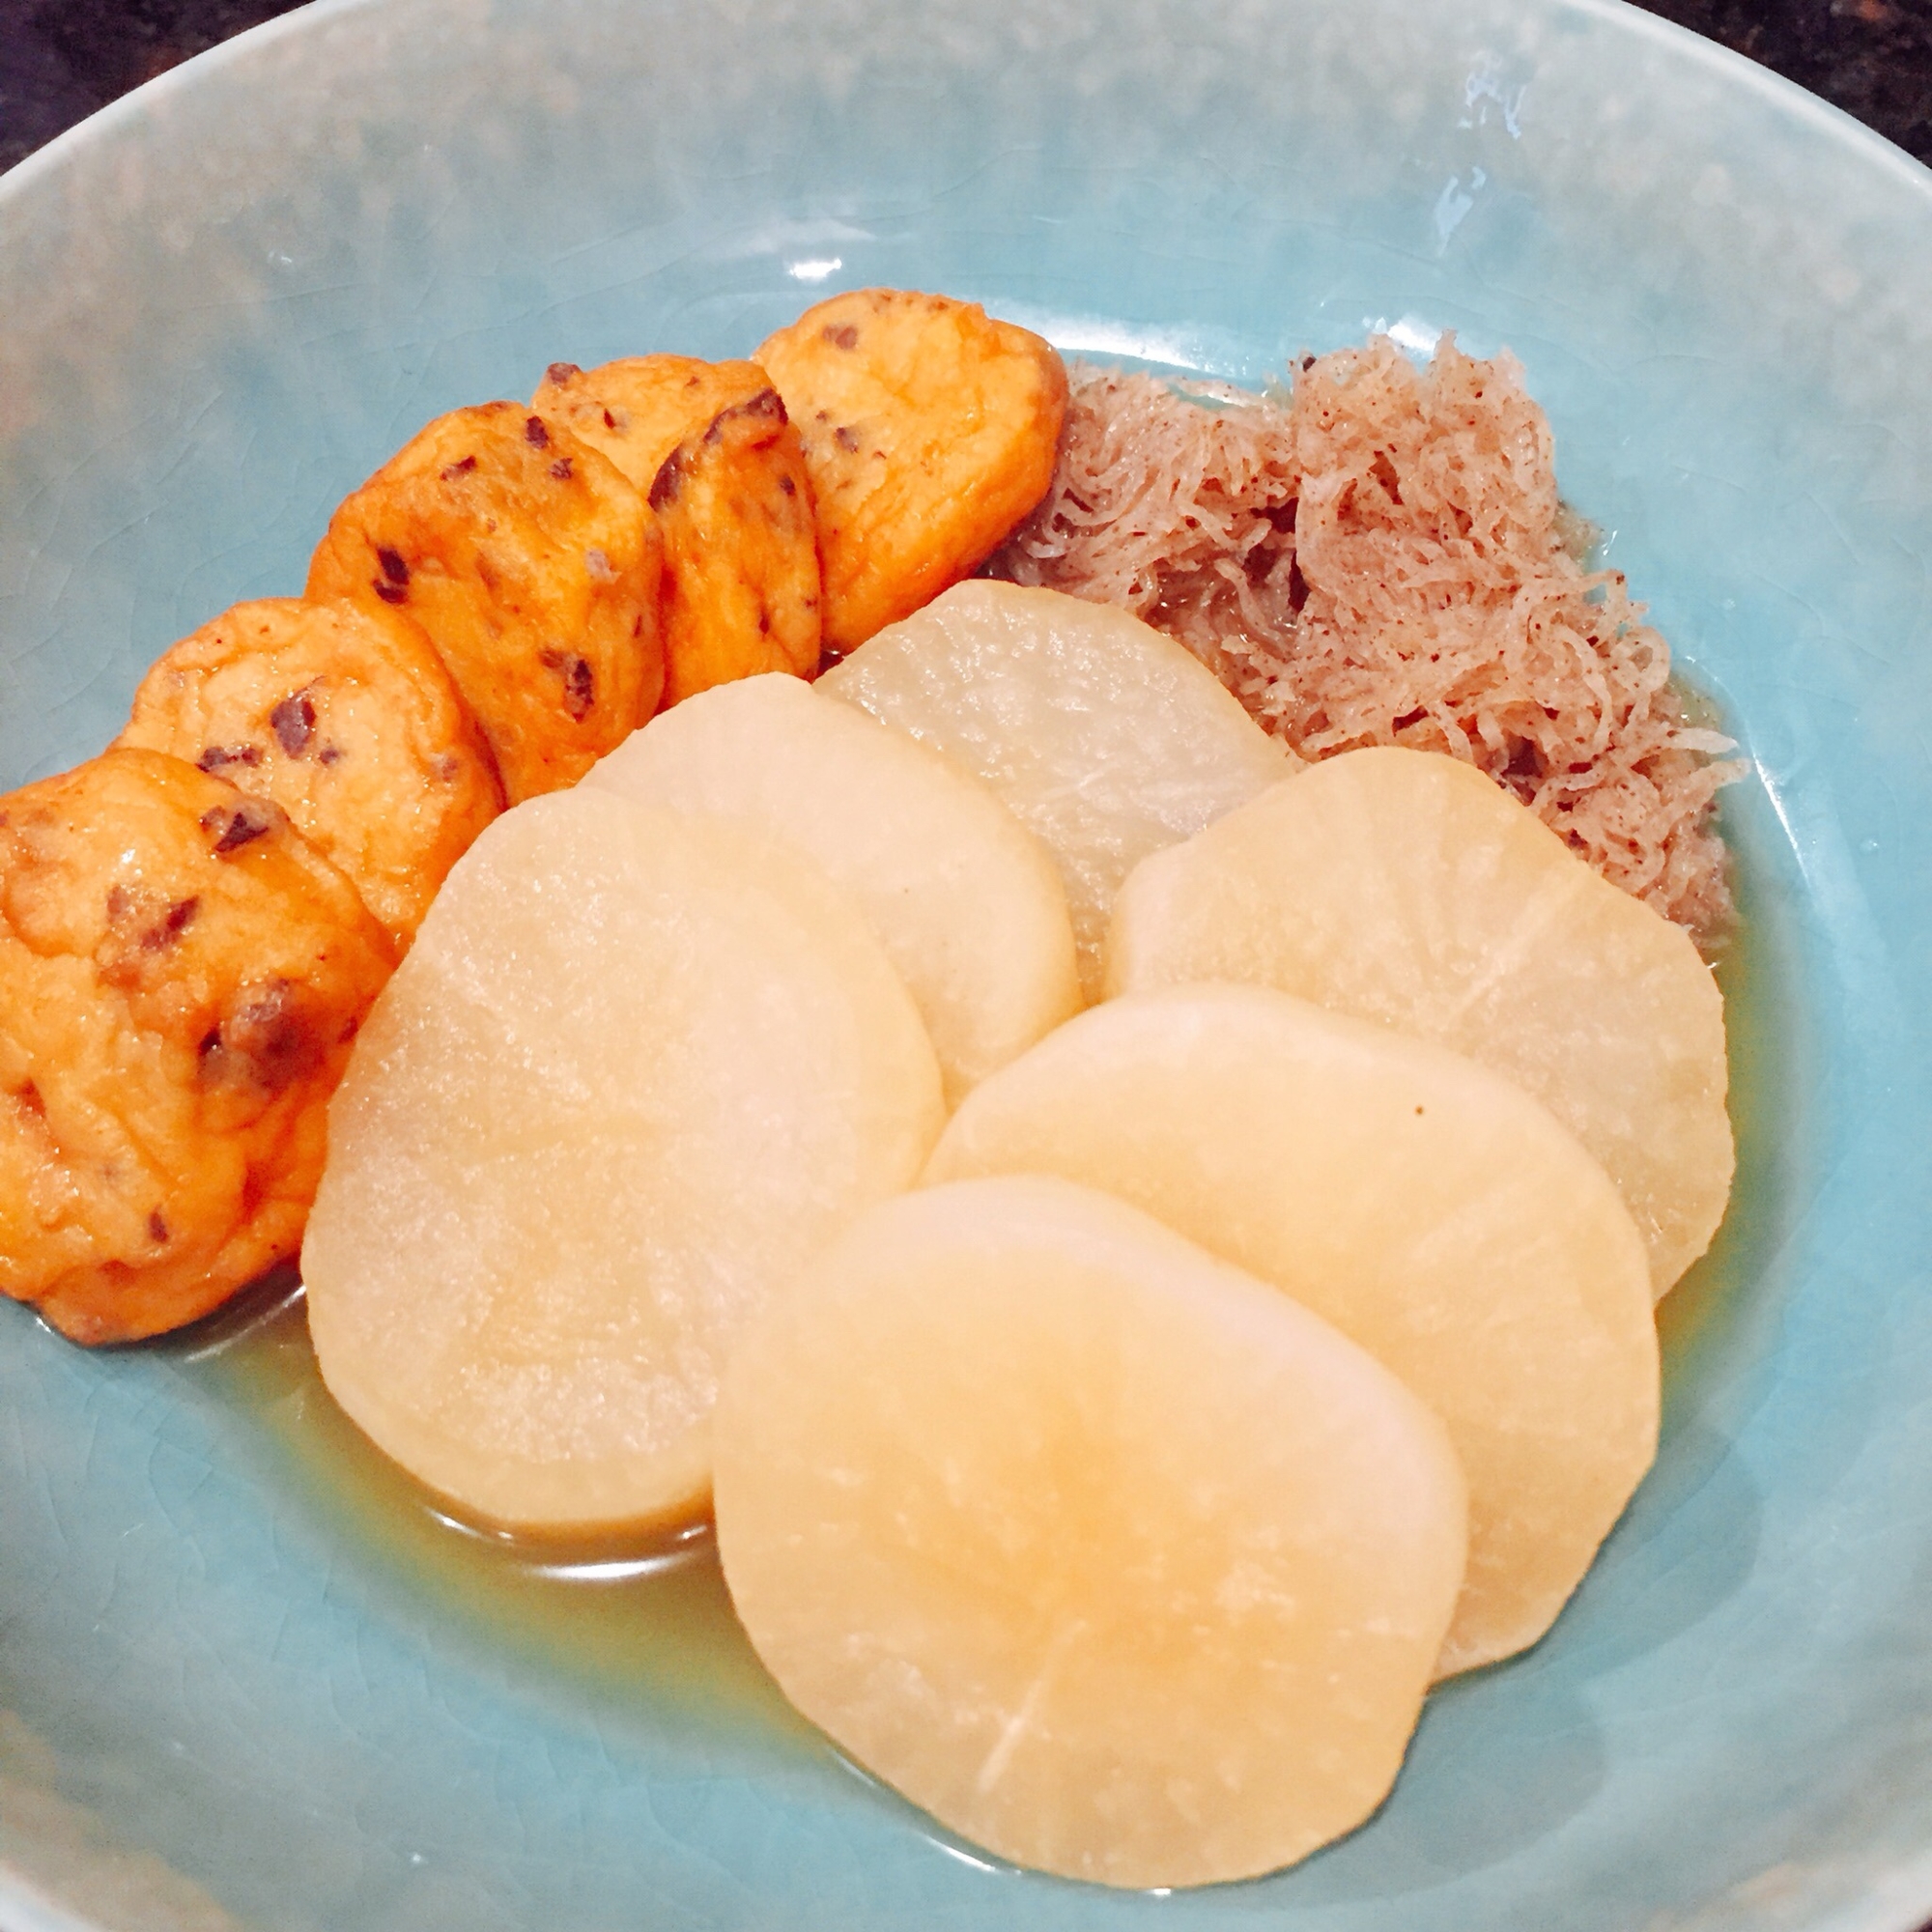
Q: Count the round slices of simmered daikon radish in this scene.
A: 6